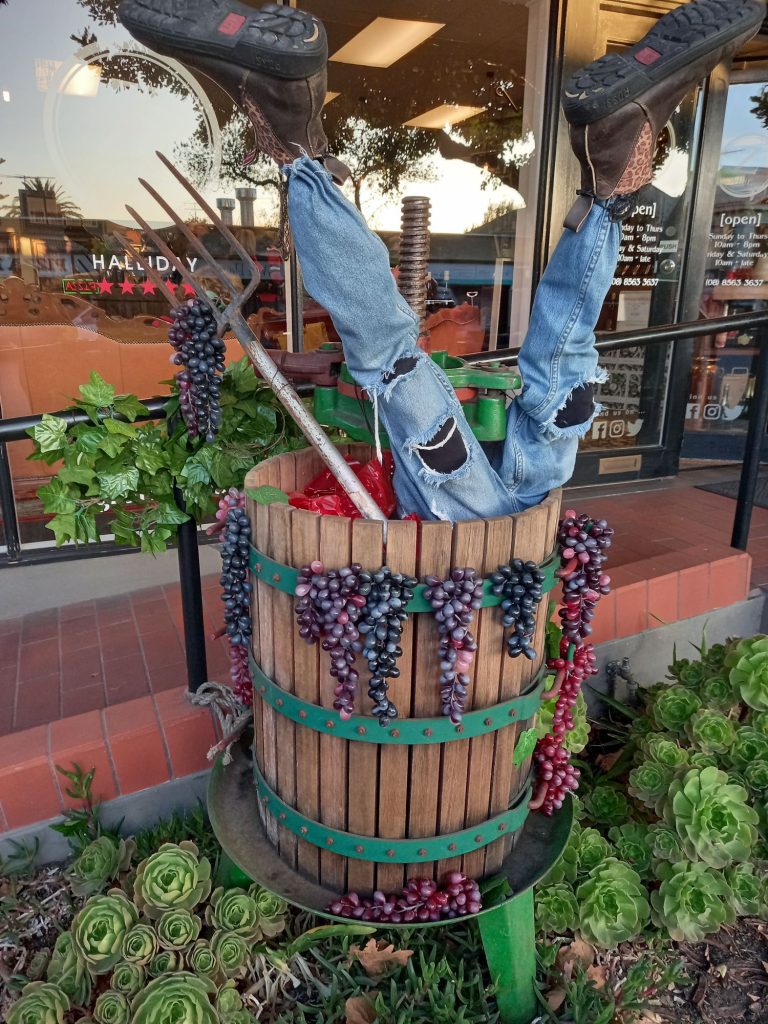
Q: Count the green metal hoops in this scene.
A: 3